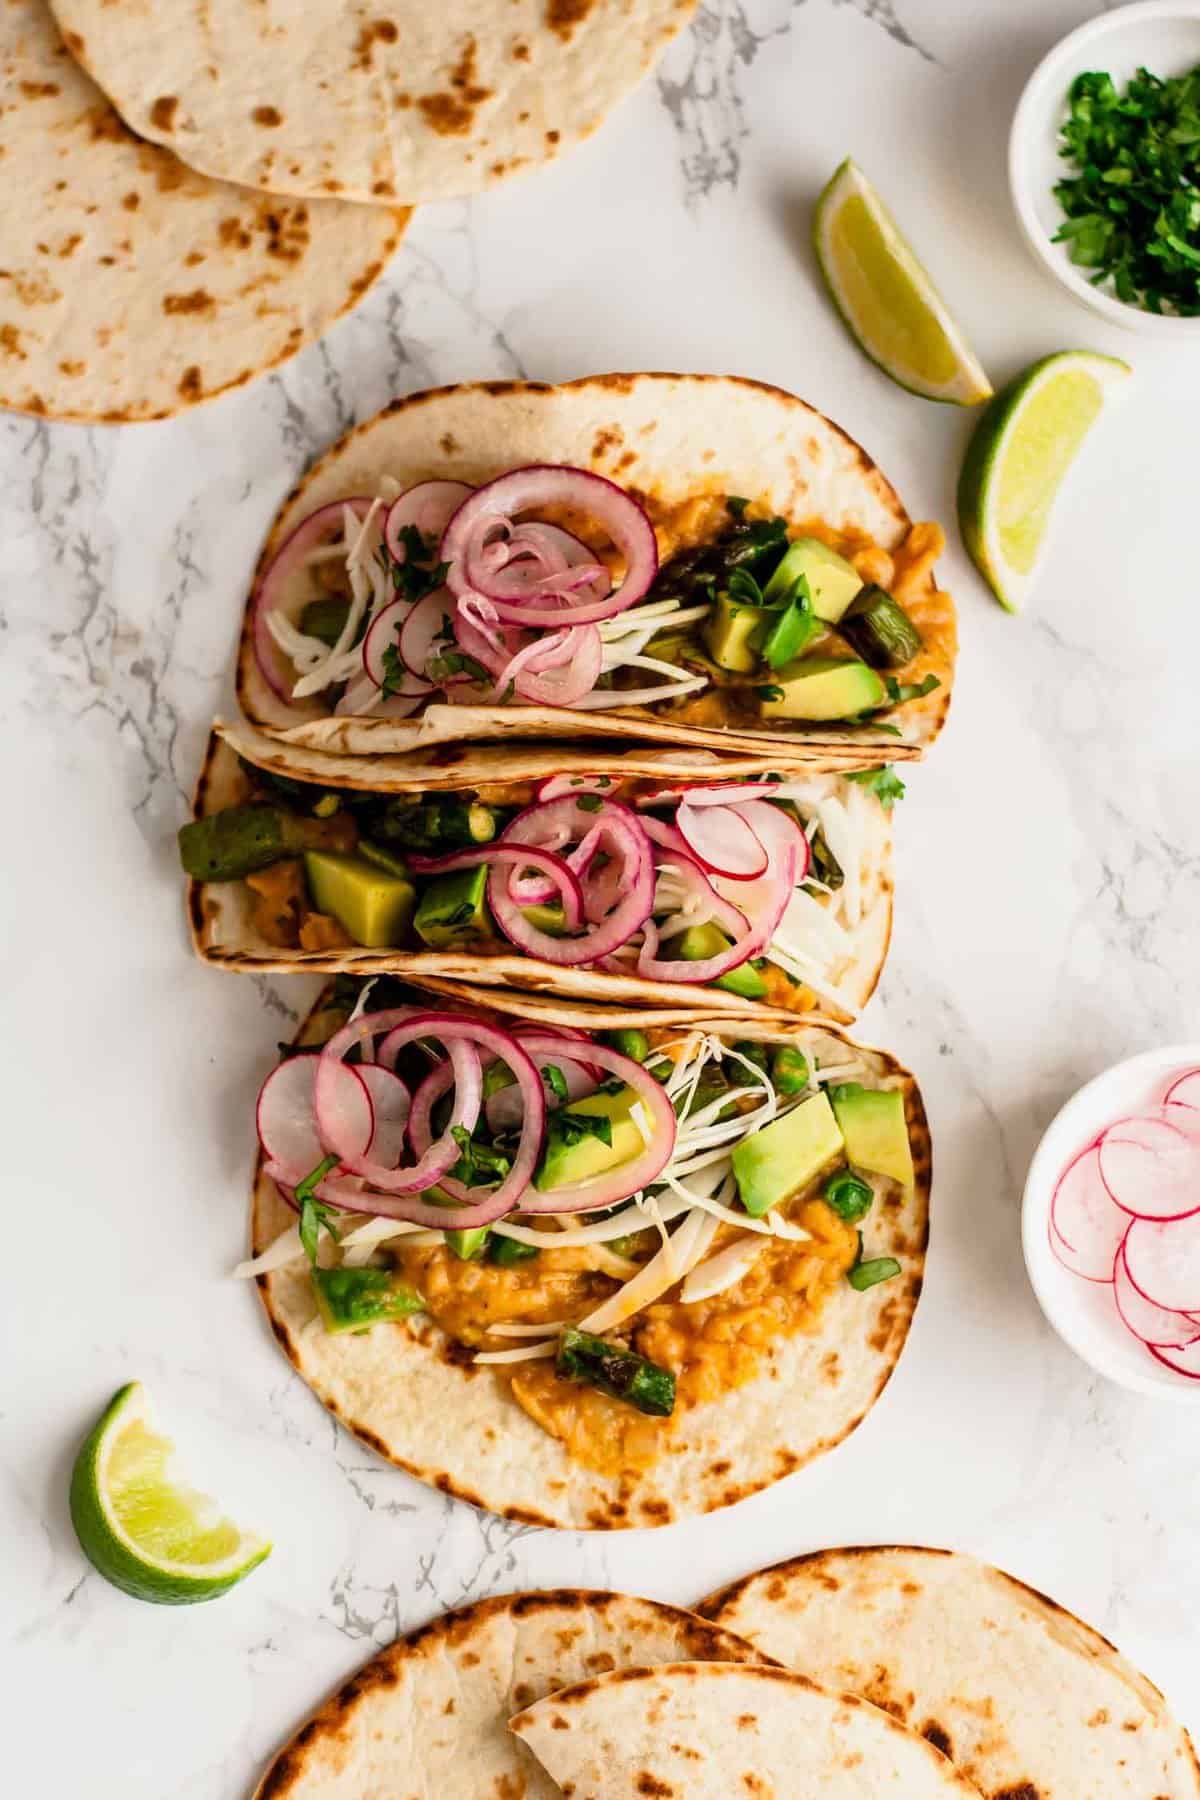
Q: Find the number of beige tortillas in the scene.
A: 8